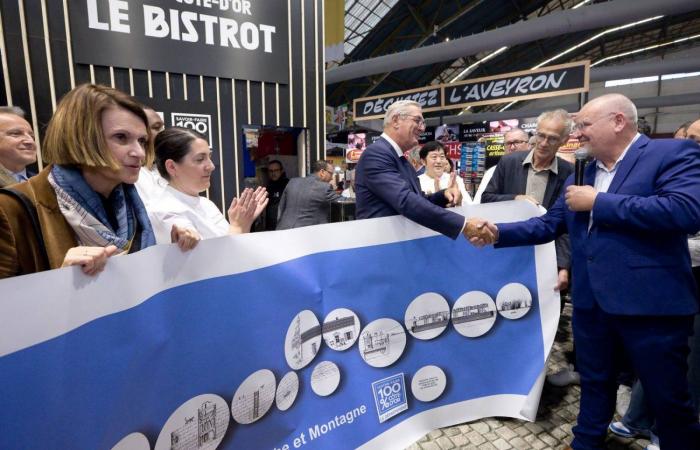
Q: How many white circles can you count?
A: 12